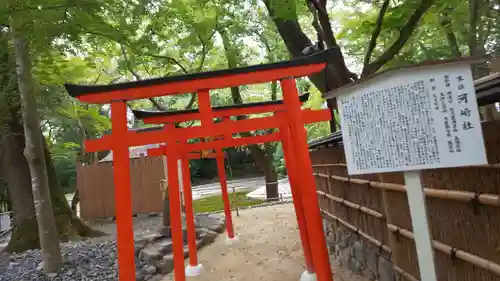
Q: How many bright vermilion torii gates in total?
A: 3